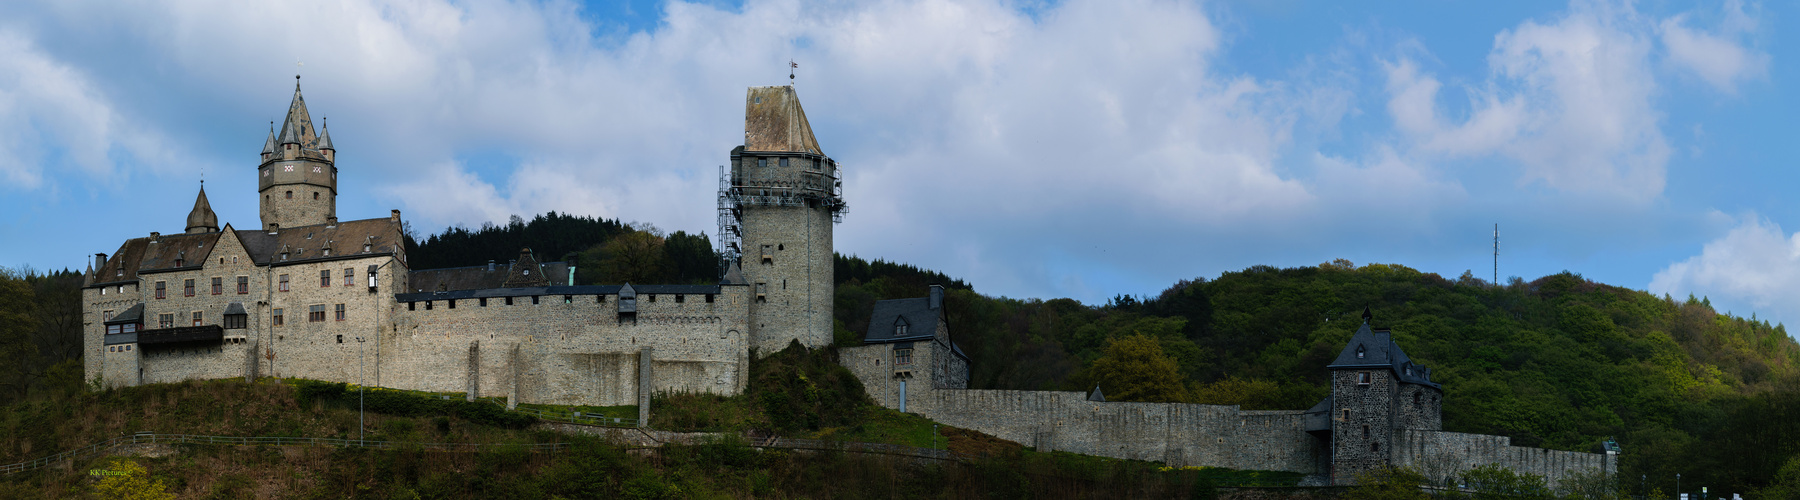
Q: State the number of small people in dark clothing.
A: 0